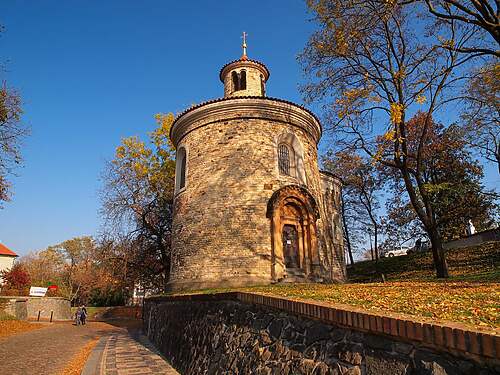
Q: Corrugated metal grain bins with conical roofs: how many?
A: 0